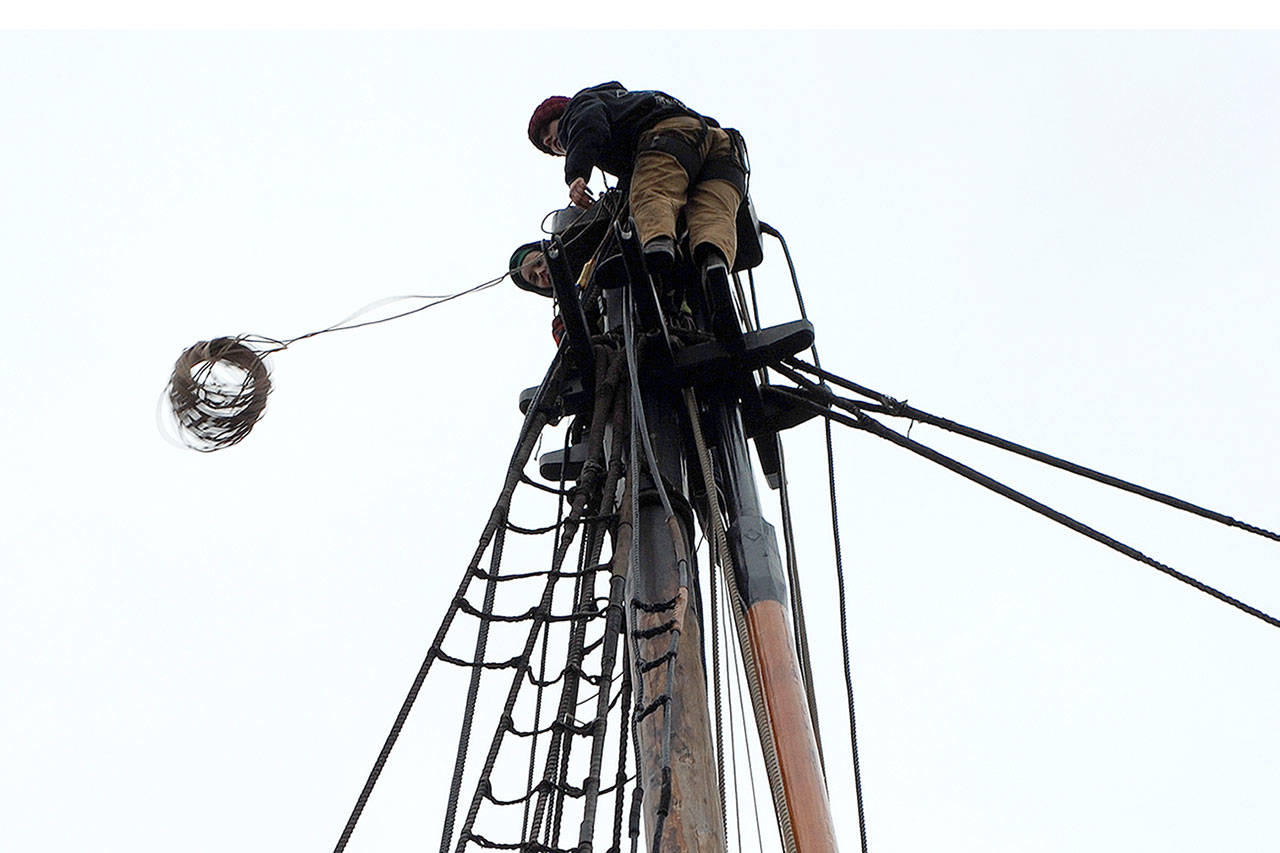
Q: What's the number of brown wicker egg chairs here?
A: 0